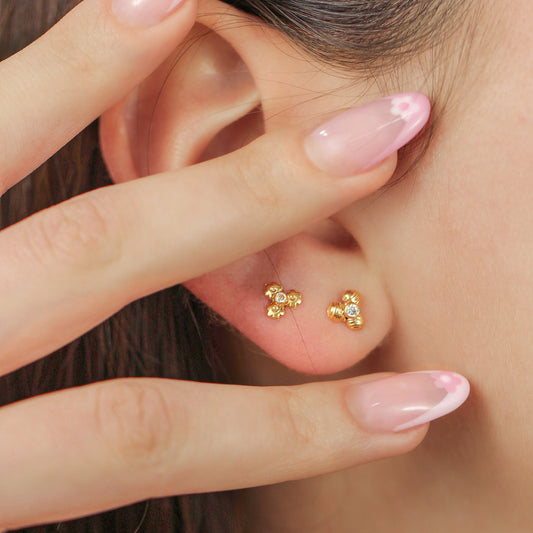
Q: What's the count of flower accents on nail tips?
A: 2